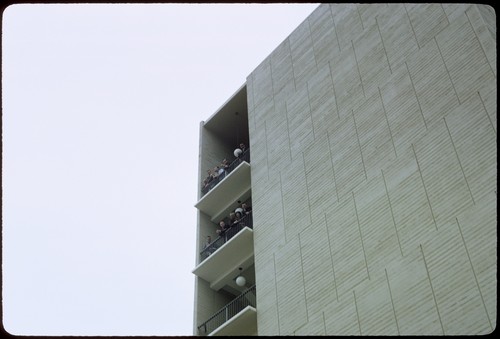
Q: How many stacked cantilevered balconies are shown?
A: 3